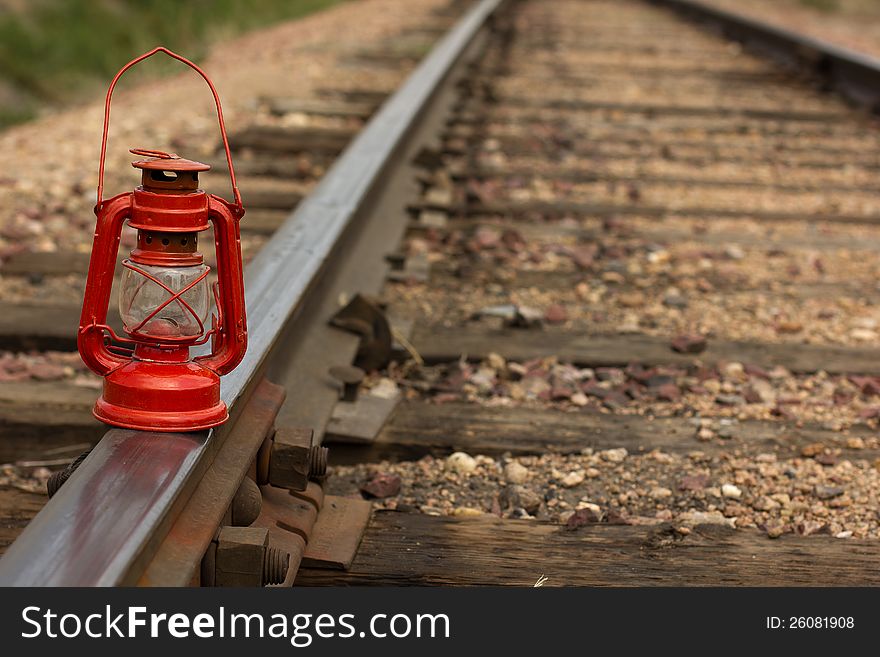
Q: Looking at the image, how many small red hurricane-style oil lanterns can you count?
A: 1